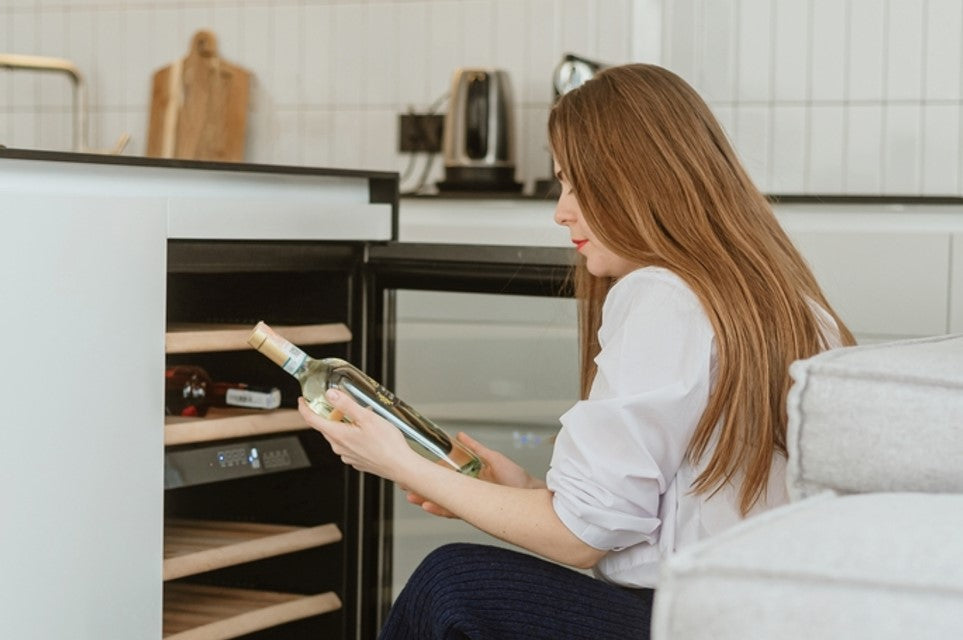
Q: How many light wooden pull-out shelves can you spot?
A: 4